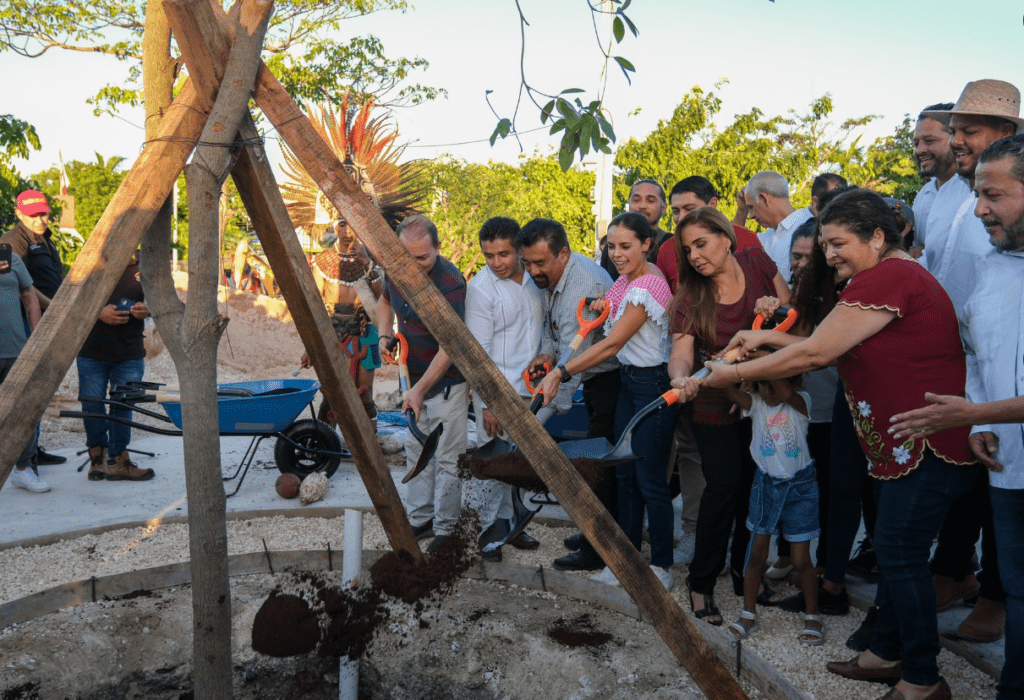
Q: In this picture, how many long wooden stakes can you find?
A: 3